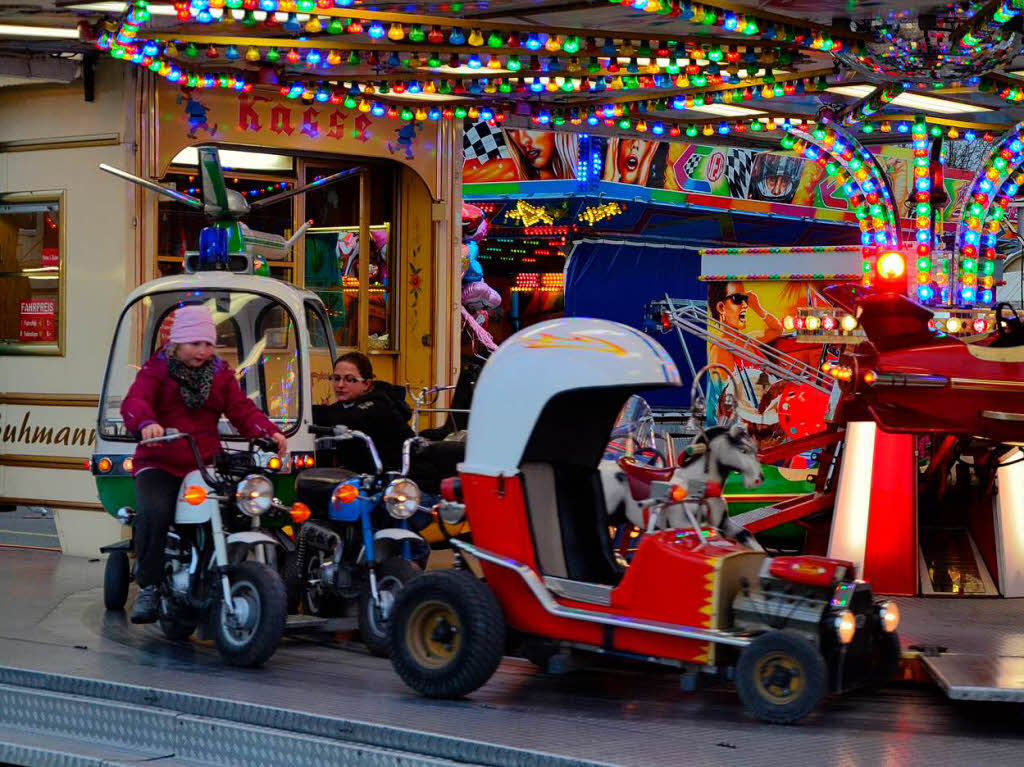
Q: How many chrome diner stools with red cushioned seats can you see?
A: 0